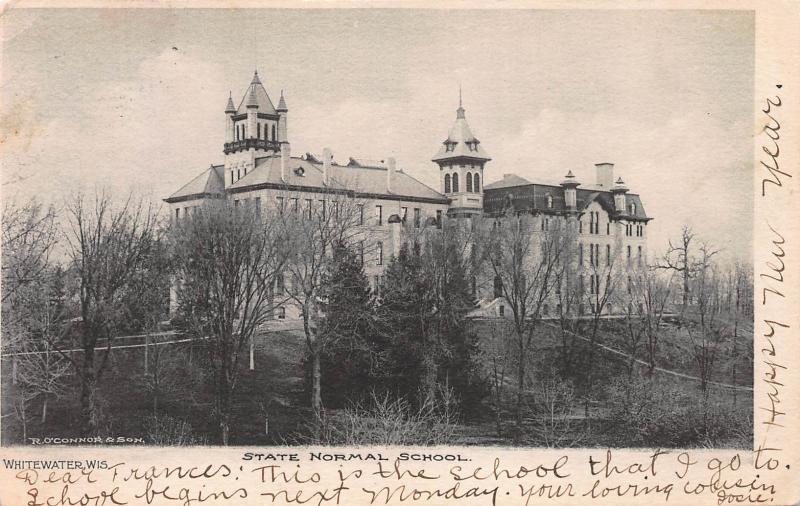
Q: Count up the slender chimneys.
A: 3